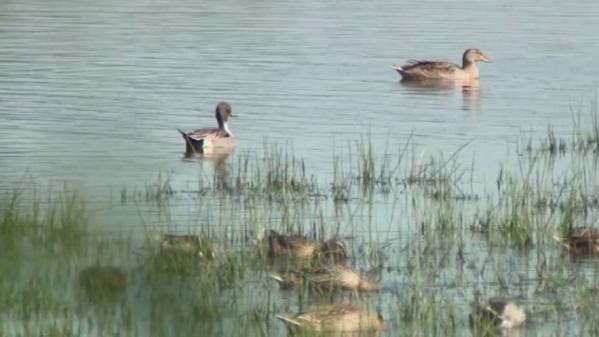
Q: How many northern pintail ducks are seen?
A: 1